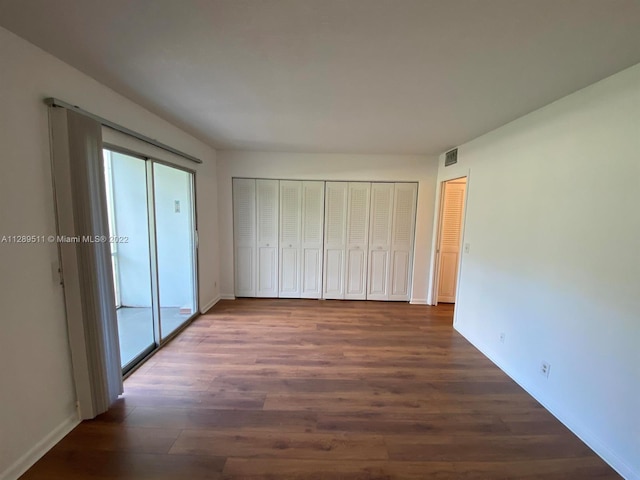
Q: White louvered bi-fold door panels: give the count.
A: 8